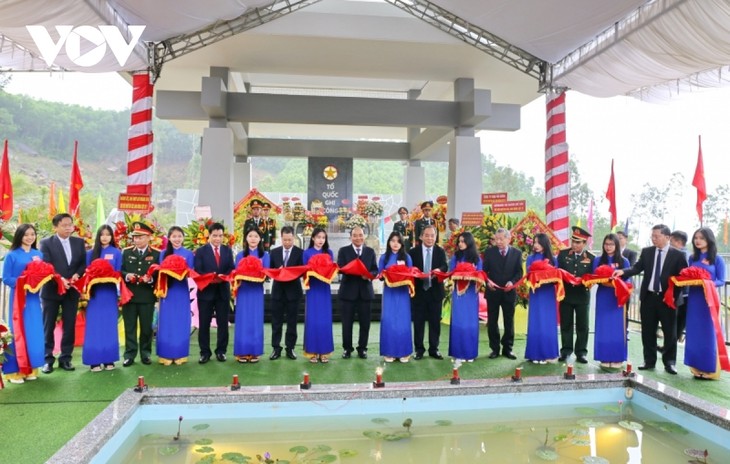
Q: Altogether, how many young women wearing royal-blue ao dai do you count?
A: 10